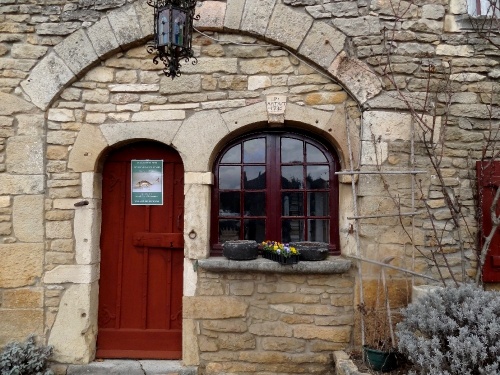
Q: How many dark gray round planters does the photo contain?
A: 2